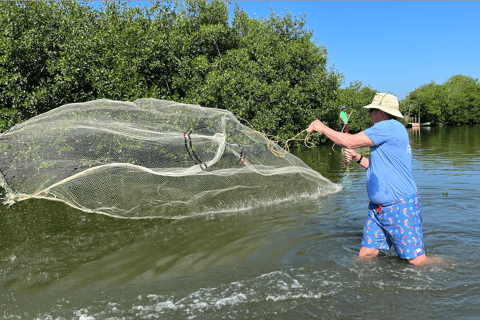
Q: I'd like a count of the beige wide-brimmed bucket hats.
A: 1